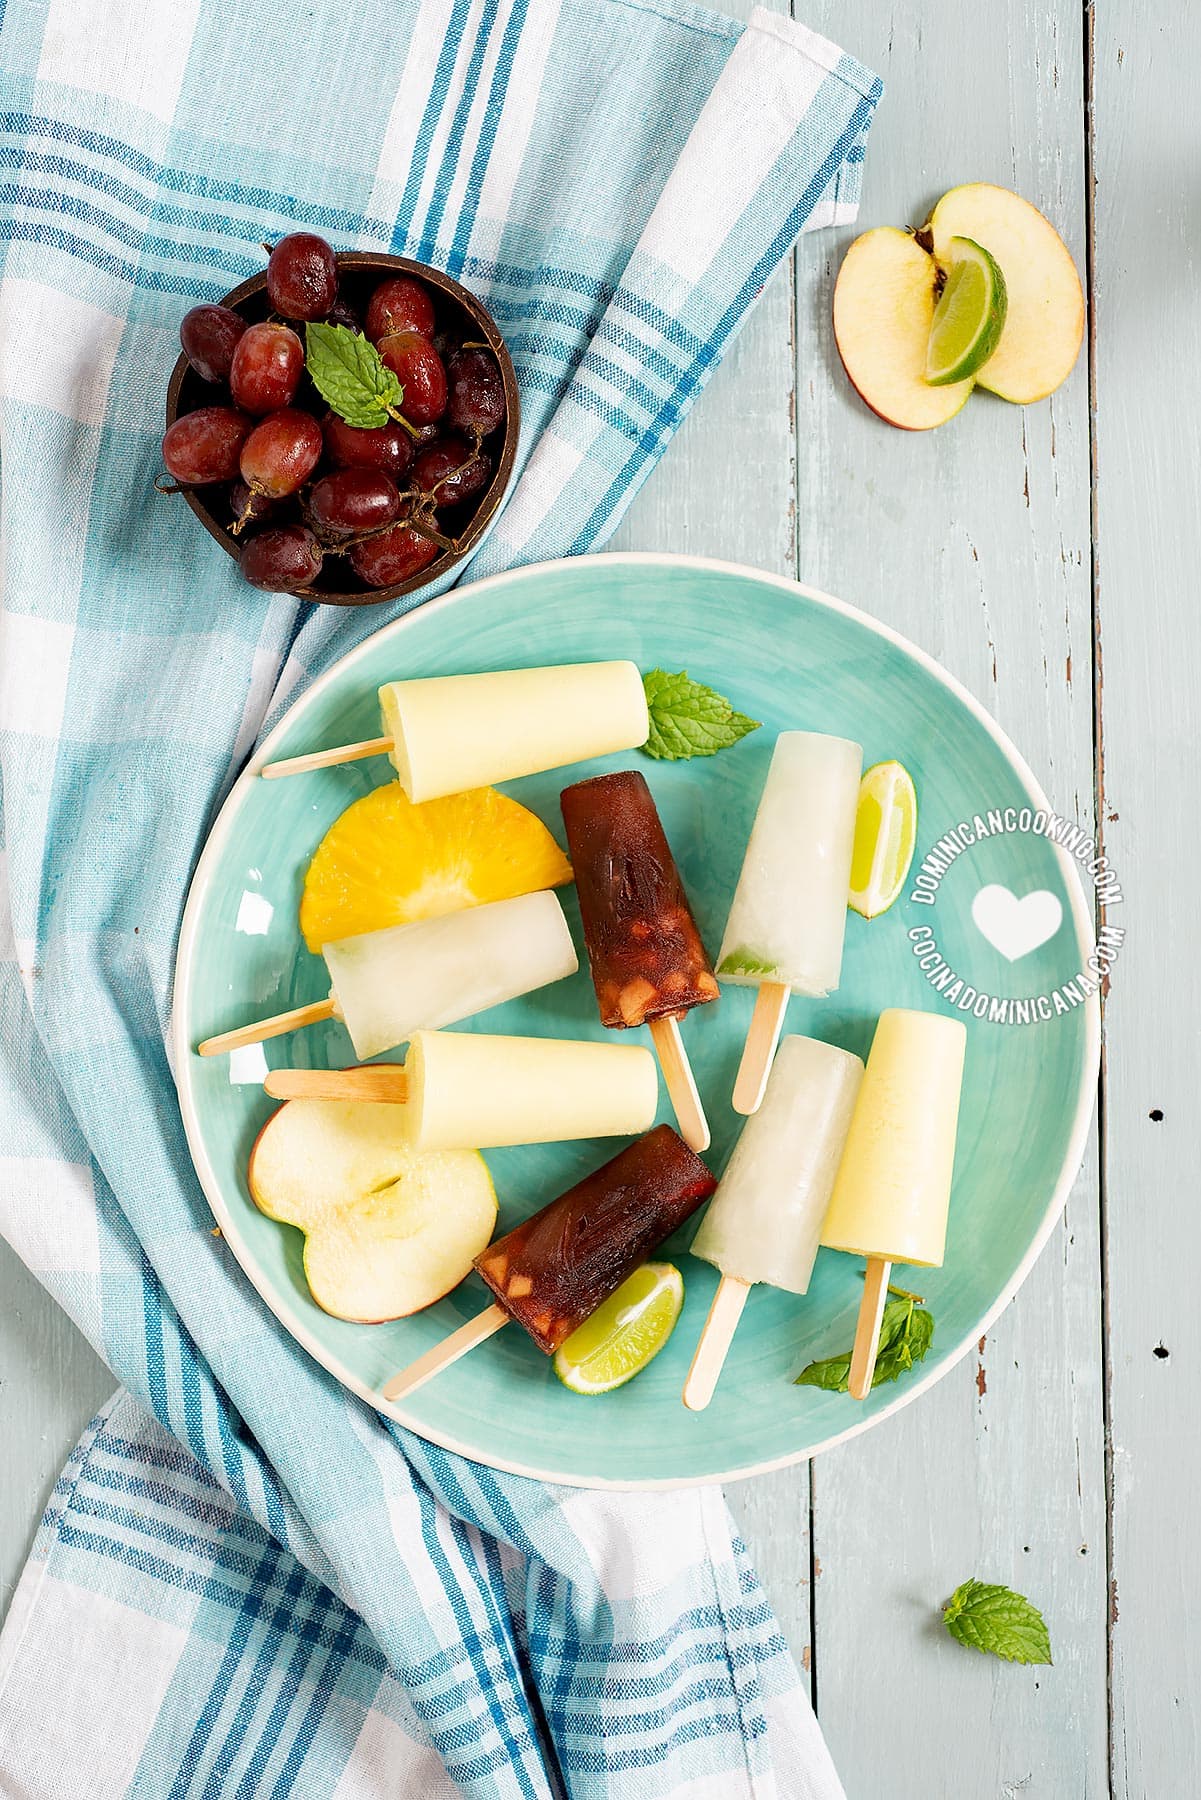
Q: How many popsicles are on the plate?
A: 8